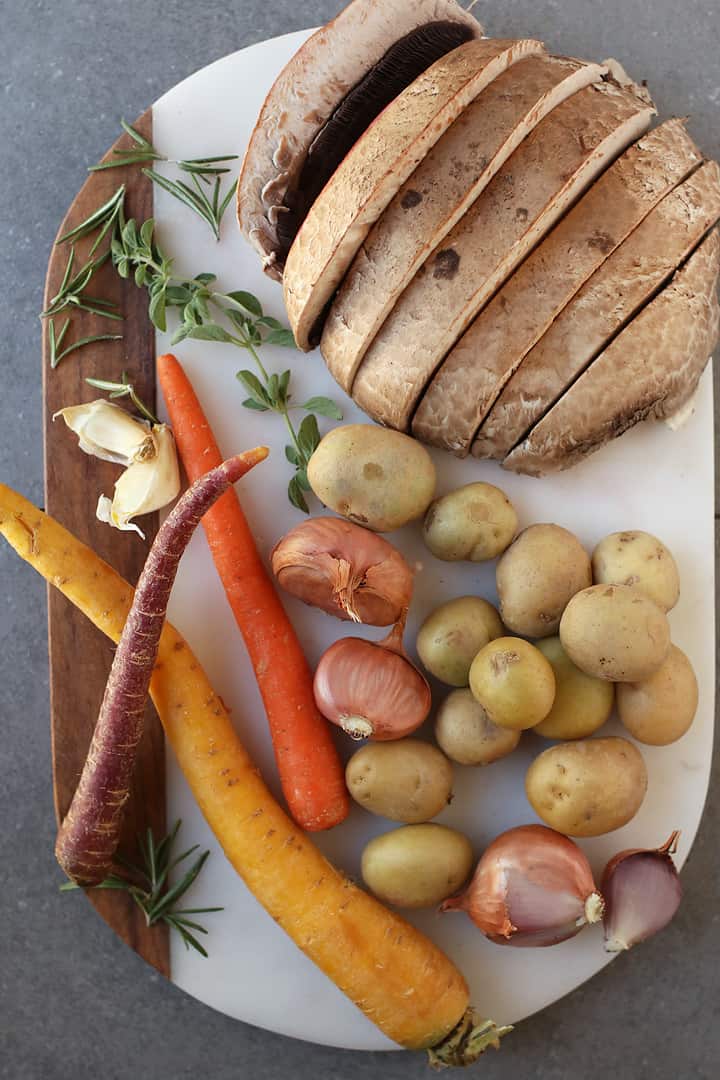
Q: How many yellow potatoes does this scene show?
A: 13